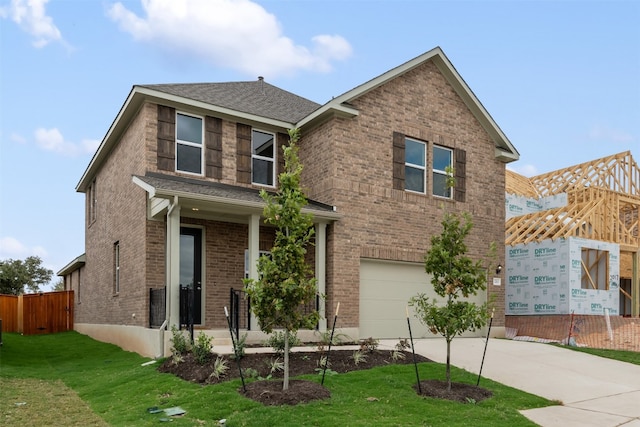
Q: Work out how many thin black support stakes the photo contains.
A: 4